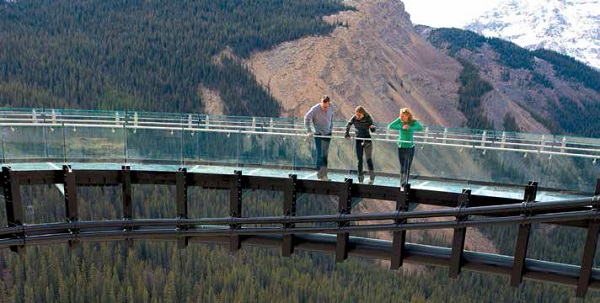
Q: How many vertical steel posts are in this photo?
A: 11